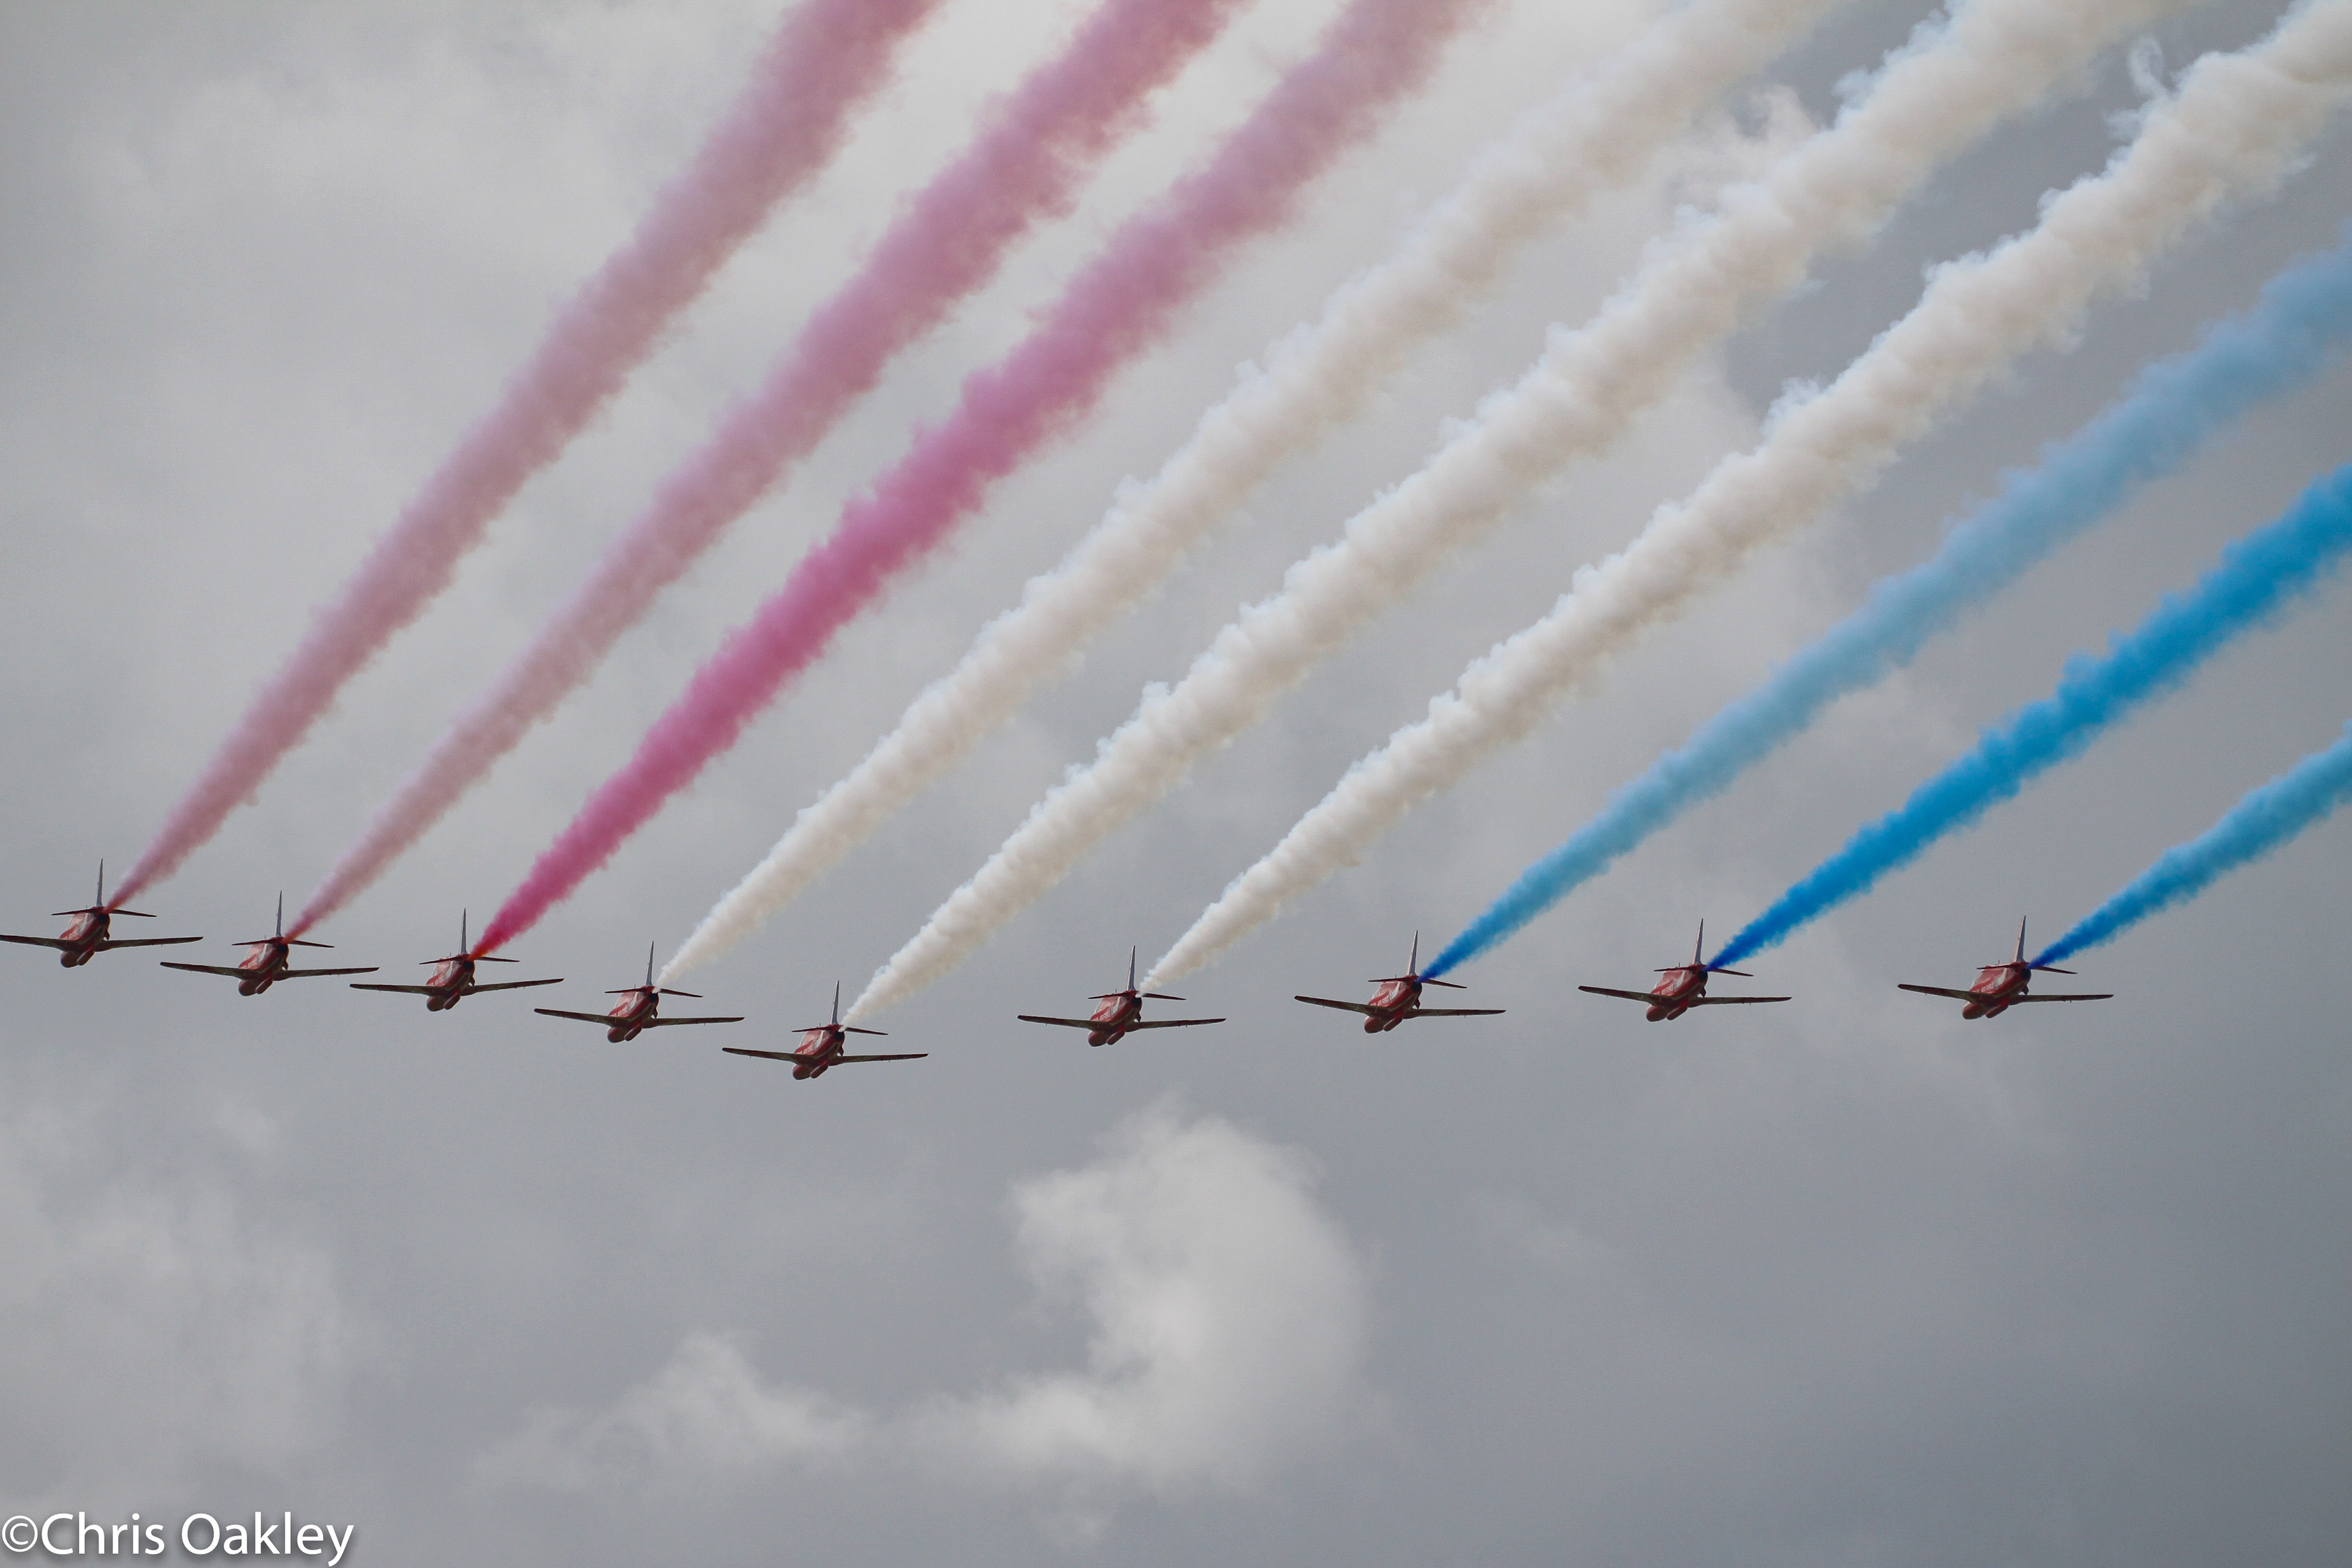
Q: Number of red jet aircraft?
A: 9